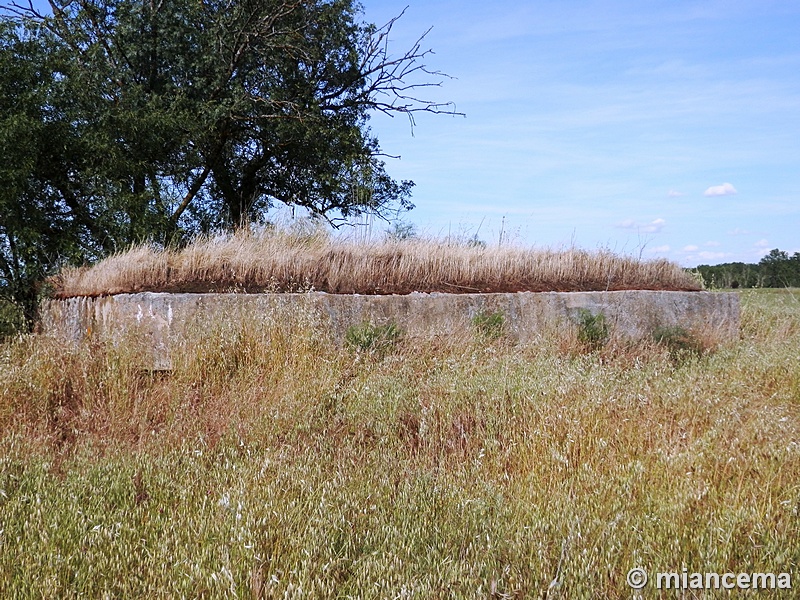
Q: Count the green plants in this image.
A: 4